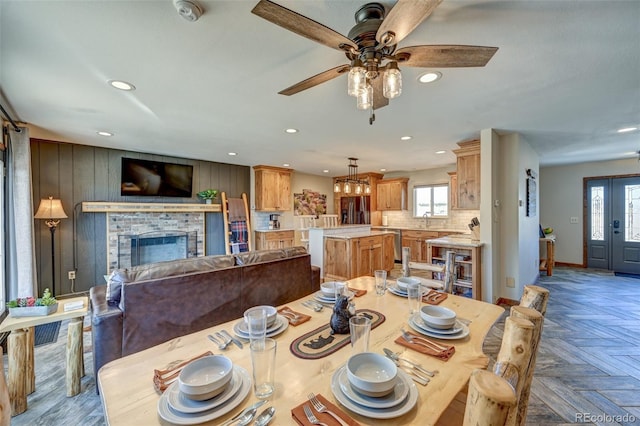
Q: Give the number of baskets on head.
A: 0